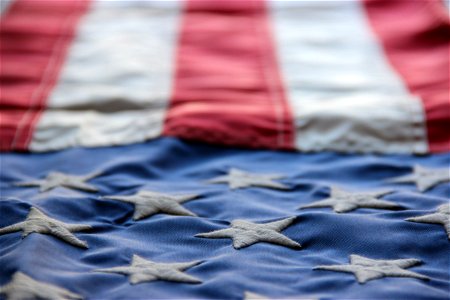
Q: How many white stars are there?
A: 12